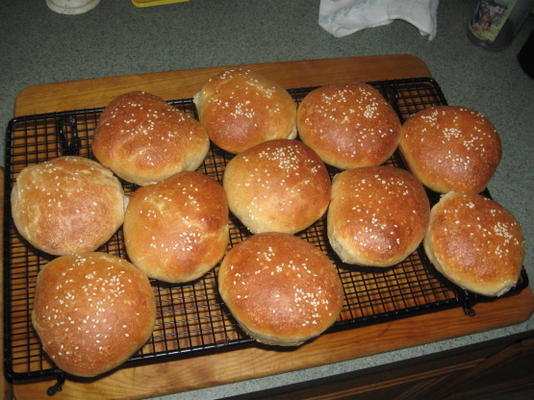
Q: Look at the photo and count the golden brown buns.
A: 11